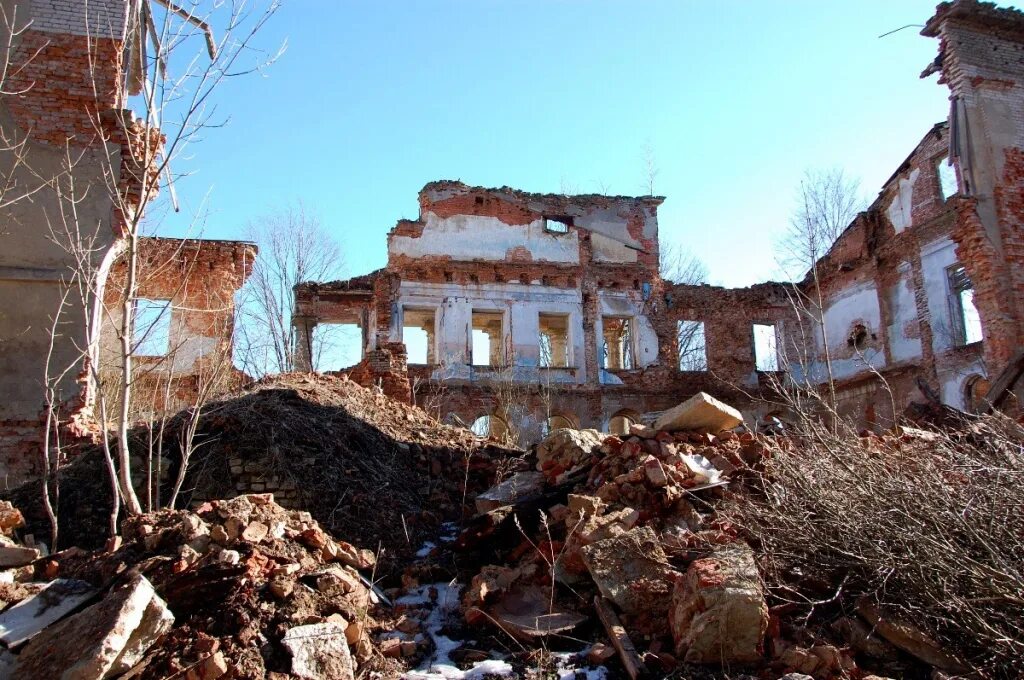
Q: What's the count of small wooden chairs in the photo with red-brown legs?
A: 0